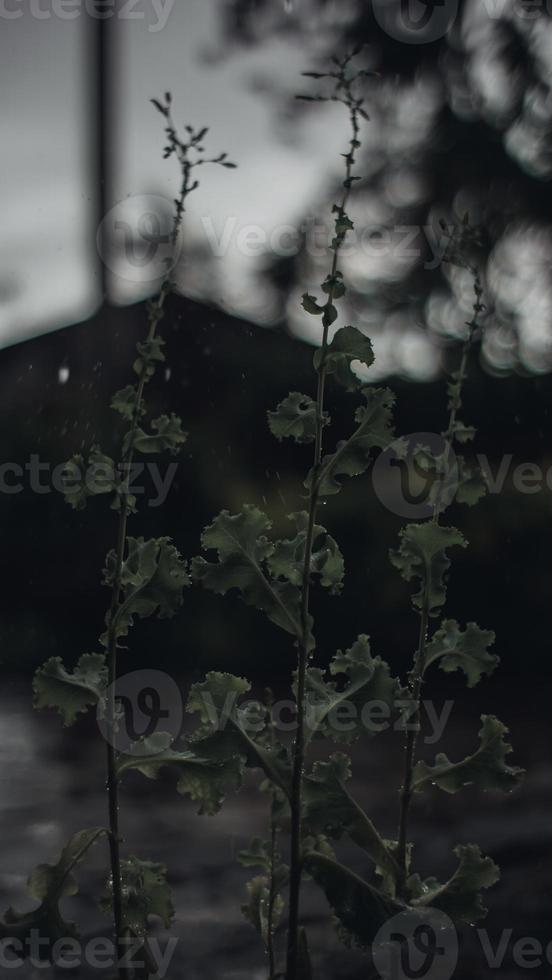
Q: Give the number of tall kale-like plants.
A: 3